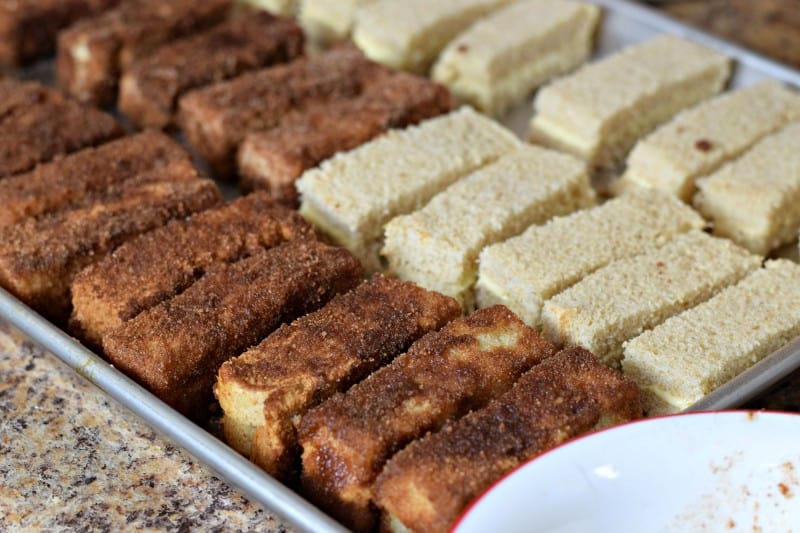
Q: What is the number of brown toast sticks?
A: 14